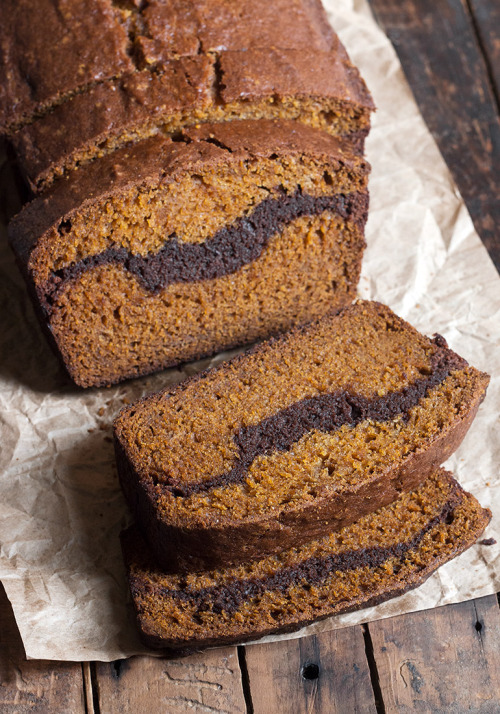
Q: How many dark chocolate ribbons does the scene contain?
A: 3